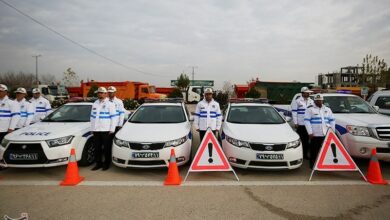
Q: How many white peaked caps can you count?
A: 8